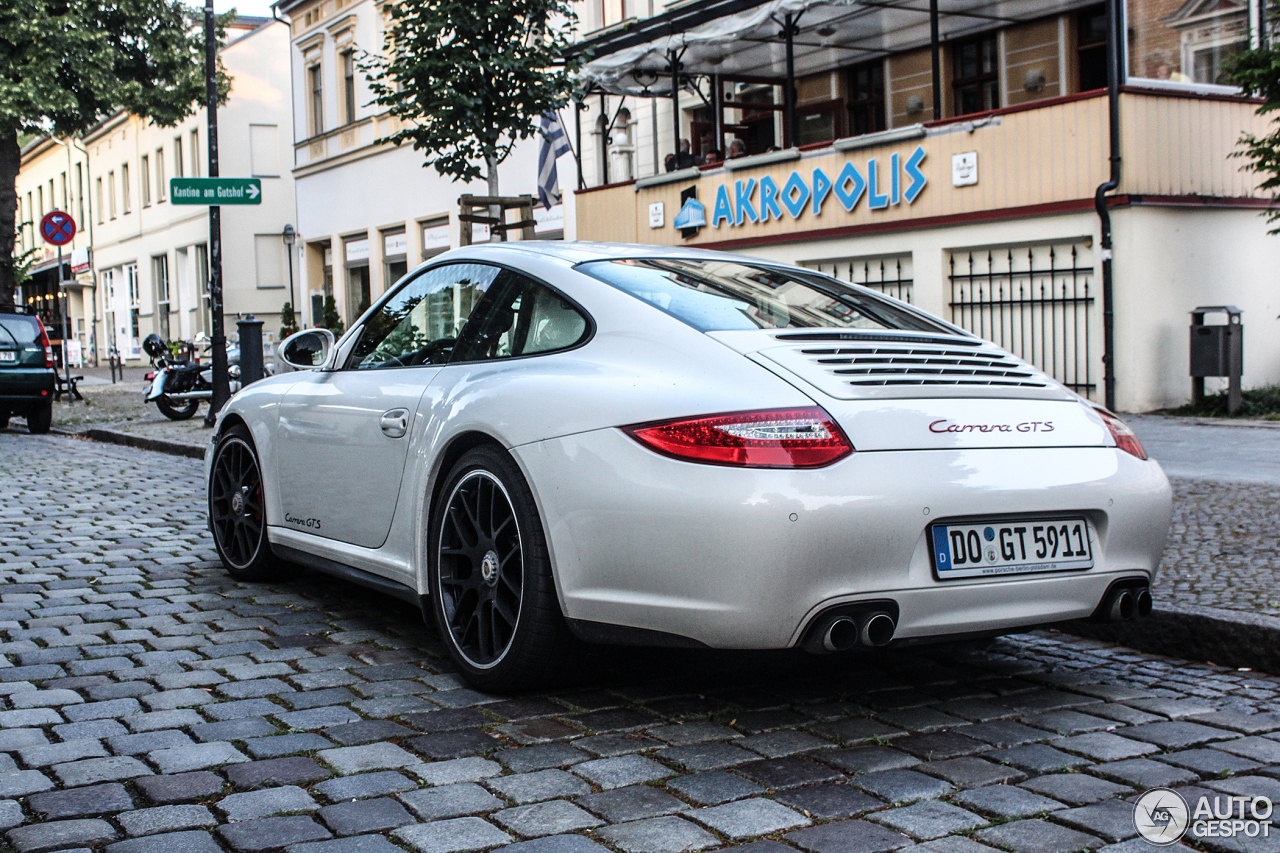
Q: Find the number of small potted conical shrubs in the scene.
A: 2